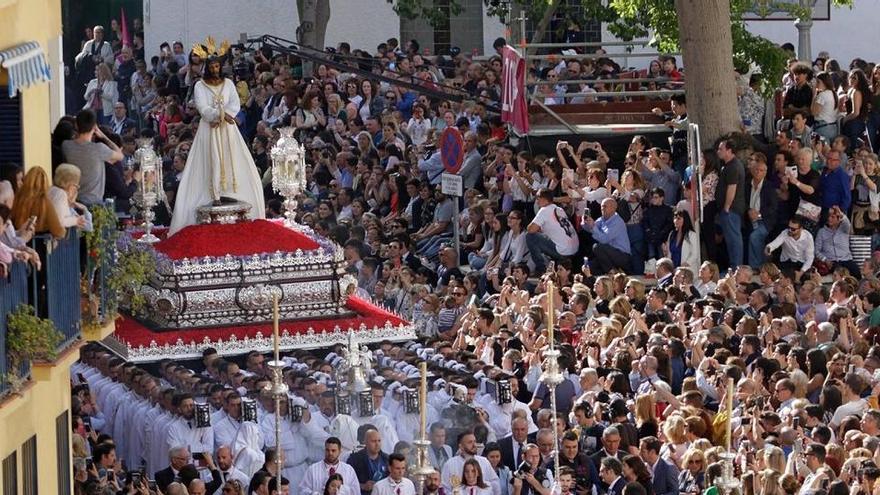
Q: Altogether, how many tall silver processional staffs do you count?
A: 4